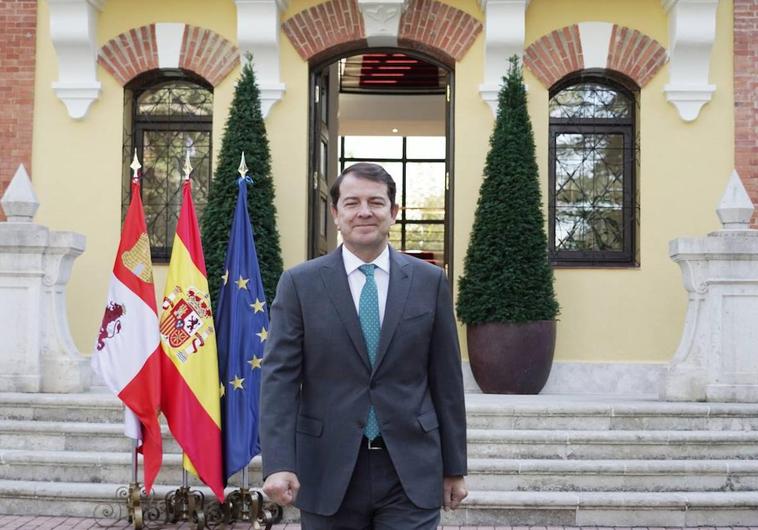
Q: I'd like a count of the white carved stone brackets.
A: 4